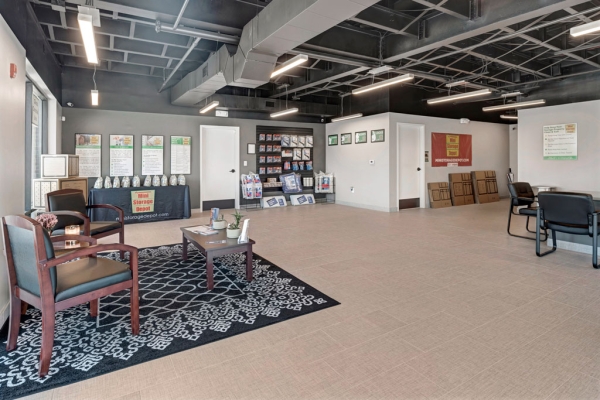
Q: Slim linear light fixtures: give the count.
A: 11